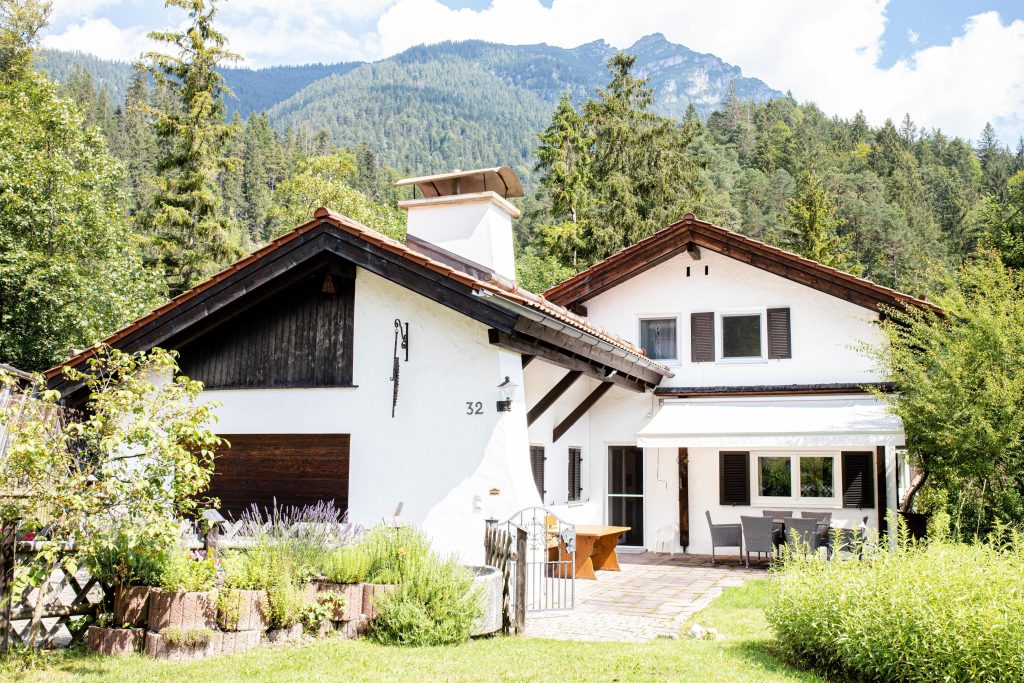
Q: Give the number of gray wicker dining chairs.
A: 6